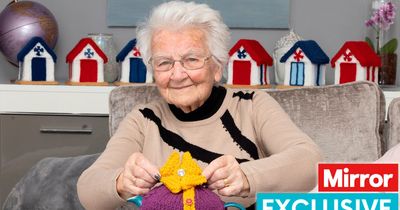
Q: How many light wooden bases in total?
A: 5